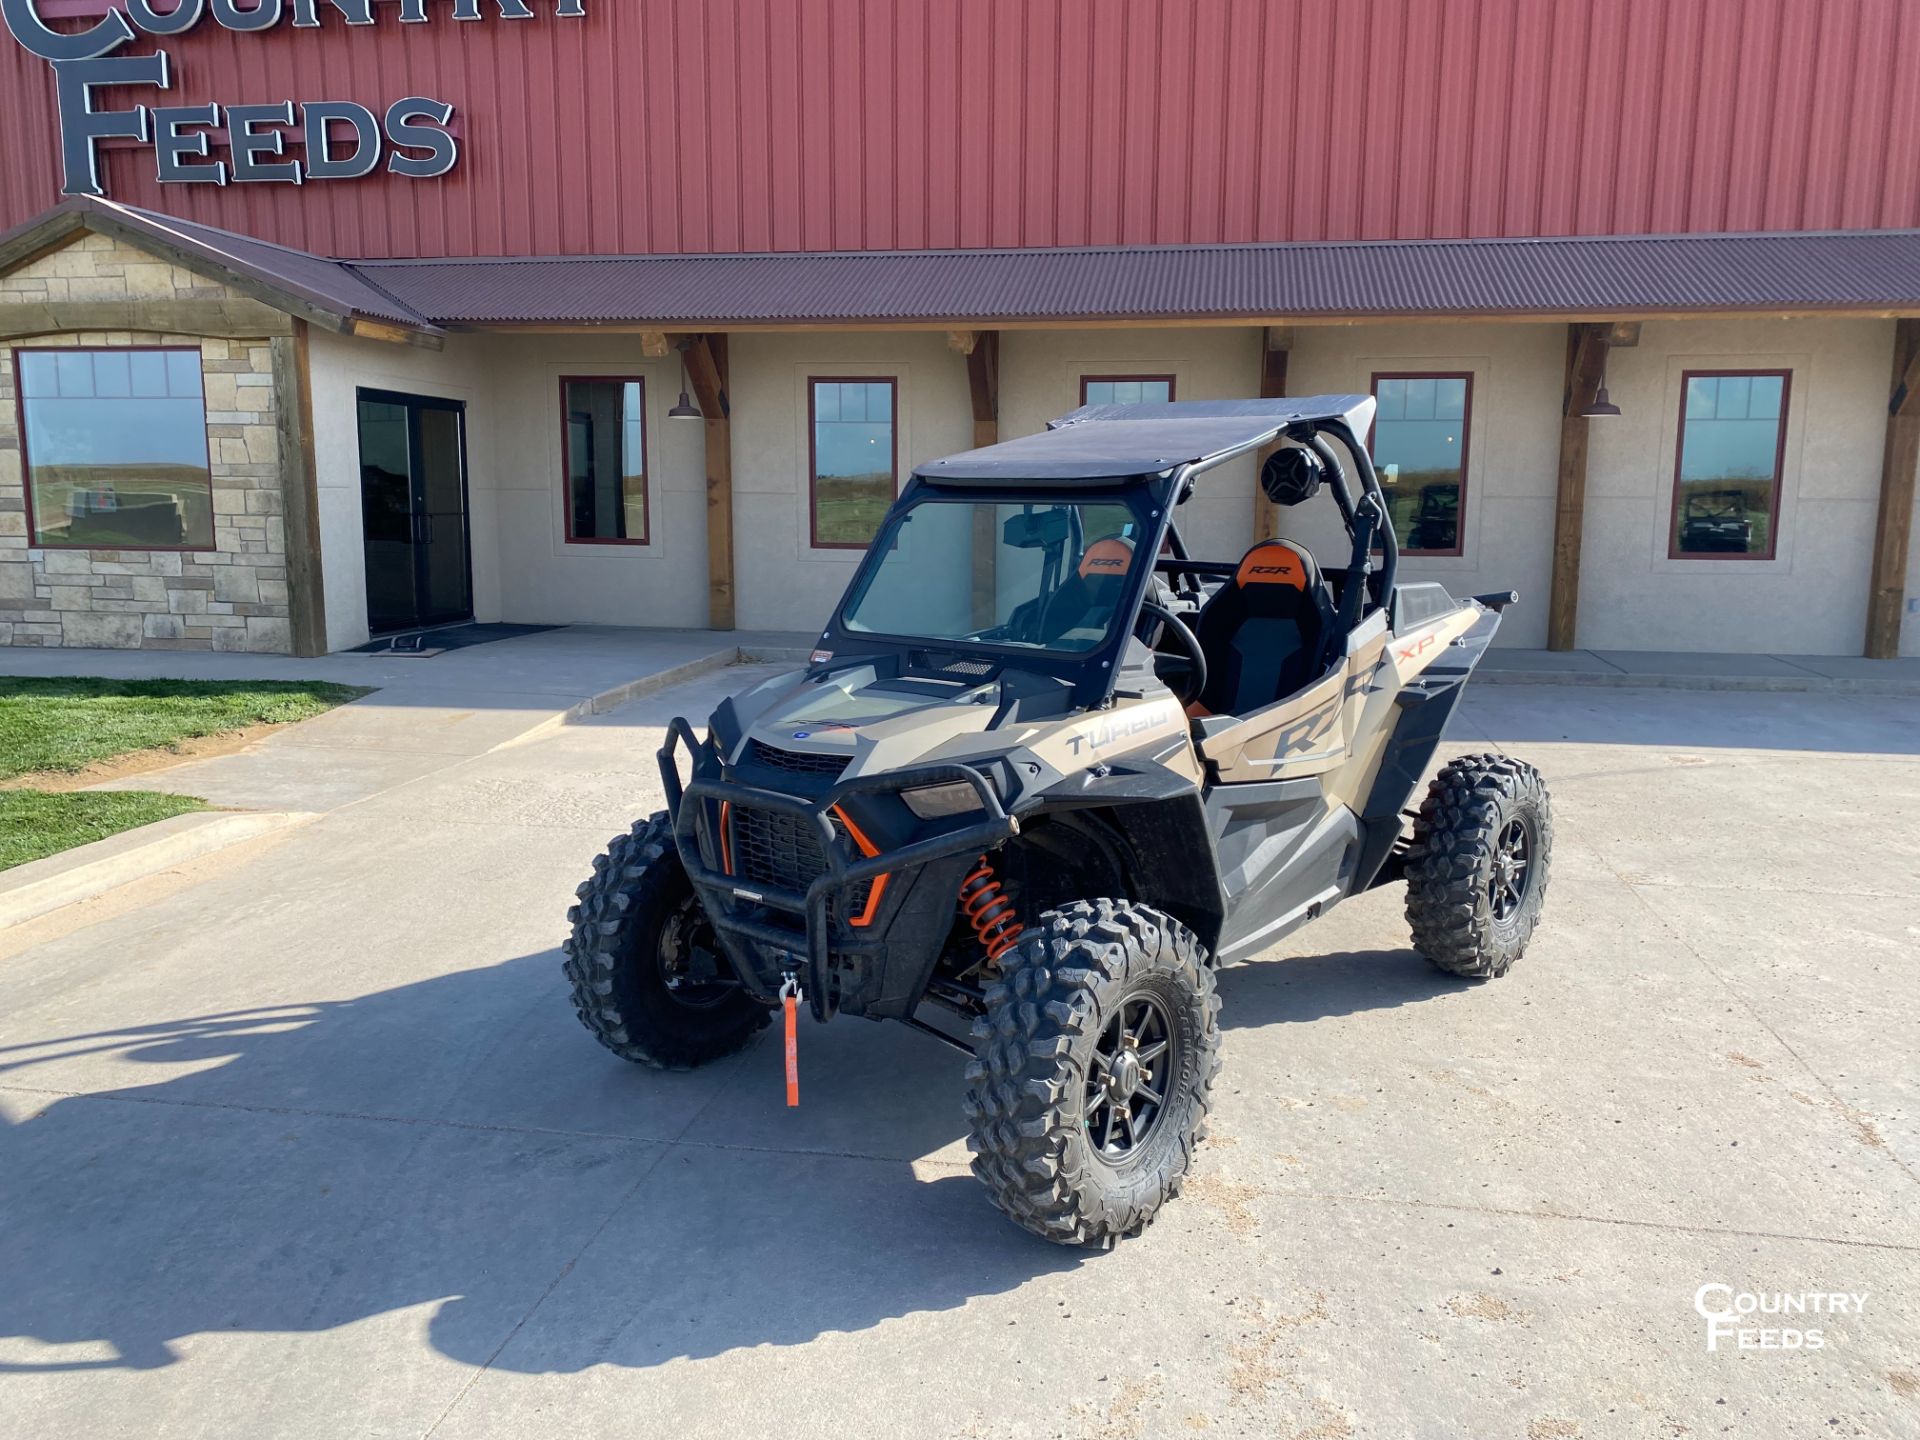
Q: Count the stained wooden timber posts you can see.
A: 6